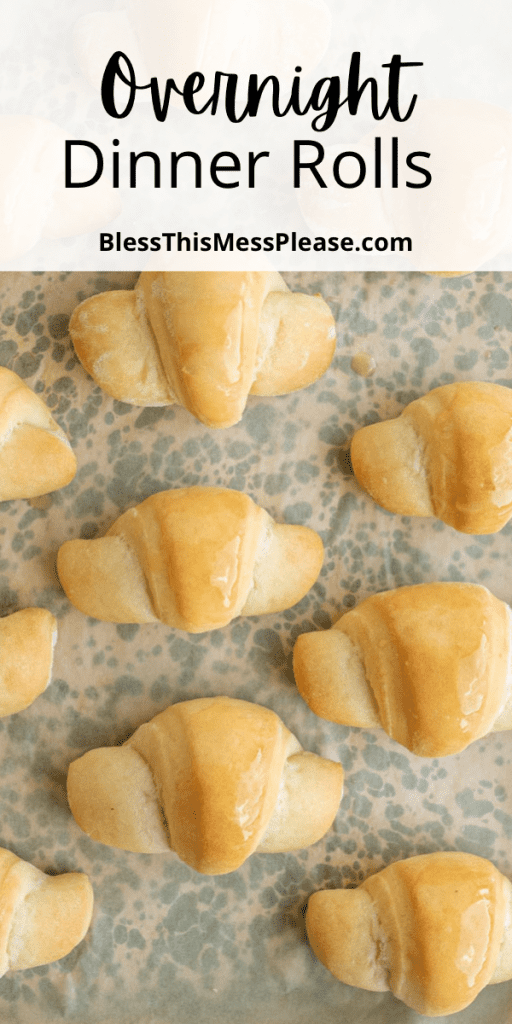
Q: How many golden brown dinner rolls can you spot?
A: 9